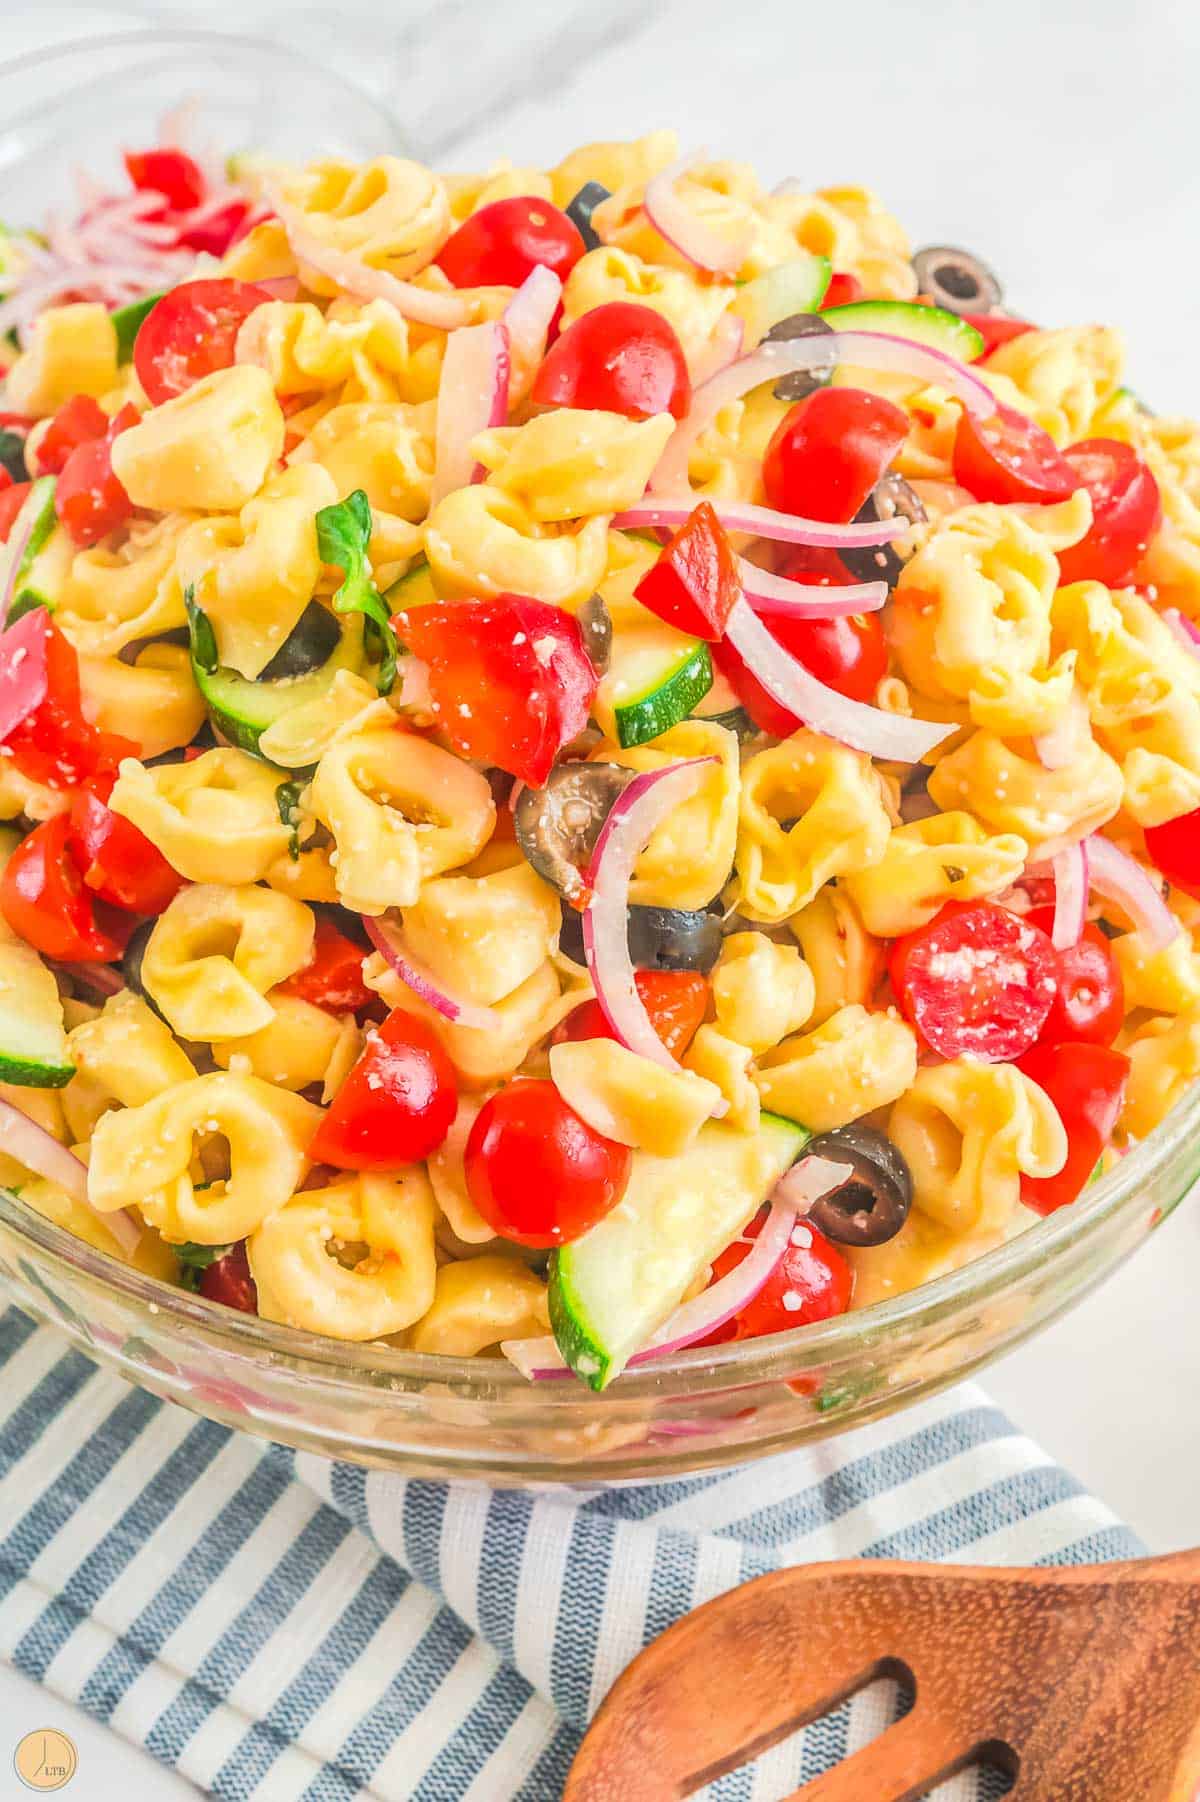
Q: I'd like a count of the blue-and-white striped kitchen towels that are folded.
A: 1